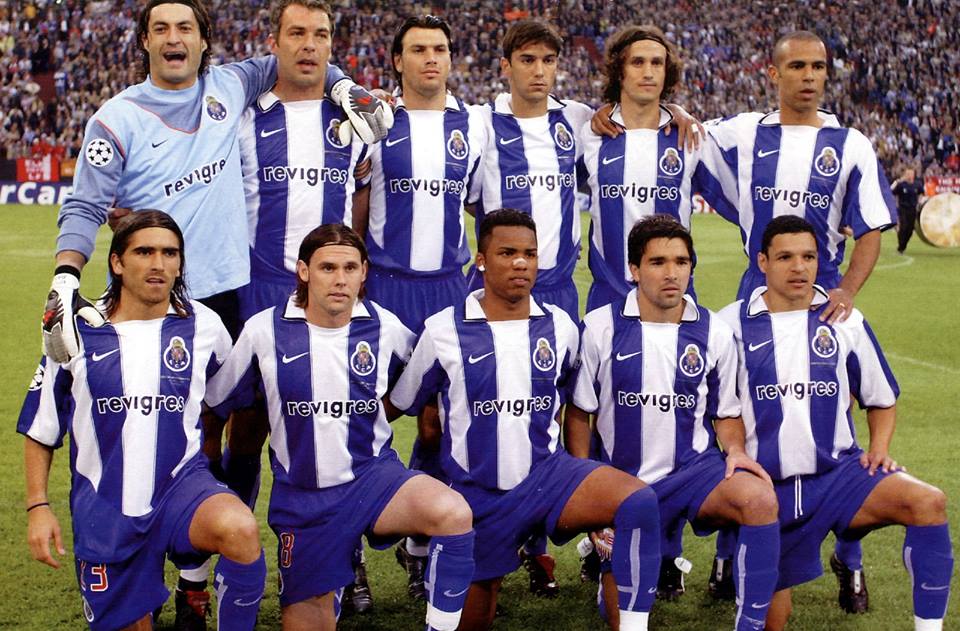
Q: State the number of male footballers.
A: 11